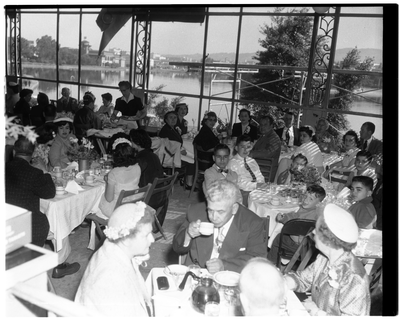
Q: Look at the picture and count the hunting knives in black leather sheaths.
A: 0